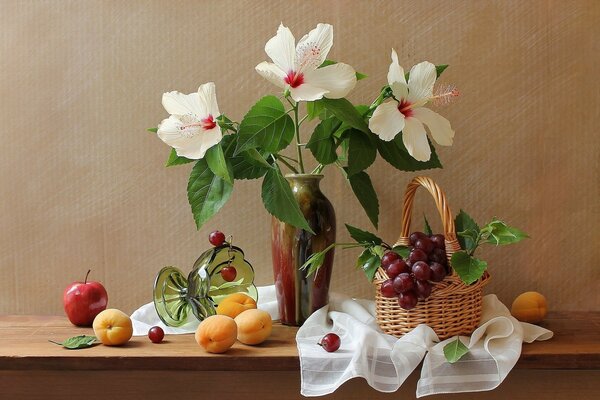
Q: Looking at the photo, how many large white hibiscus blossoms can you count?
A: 3